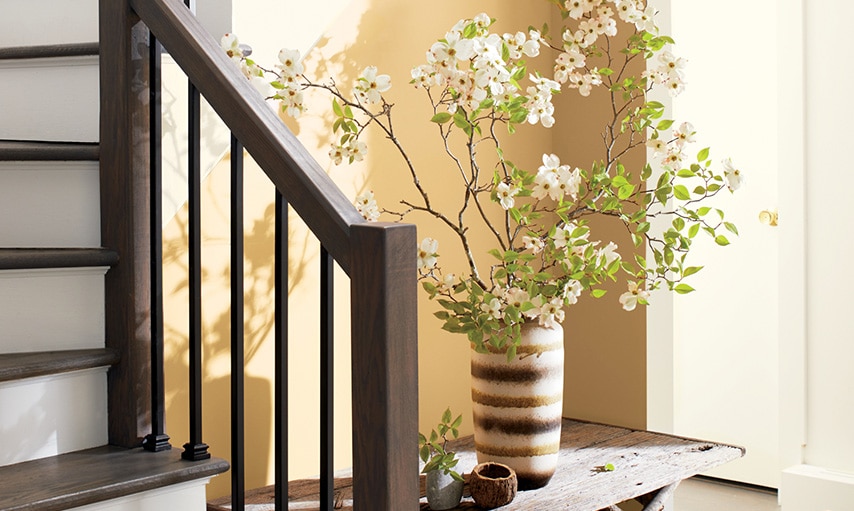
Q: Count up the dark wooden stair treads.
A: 5